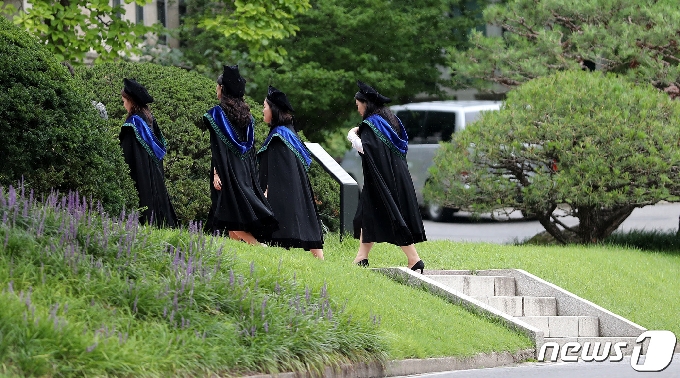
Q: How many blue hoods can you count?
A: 4